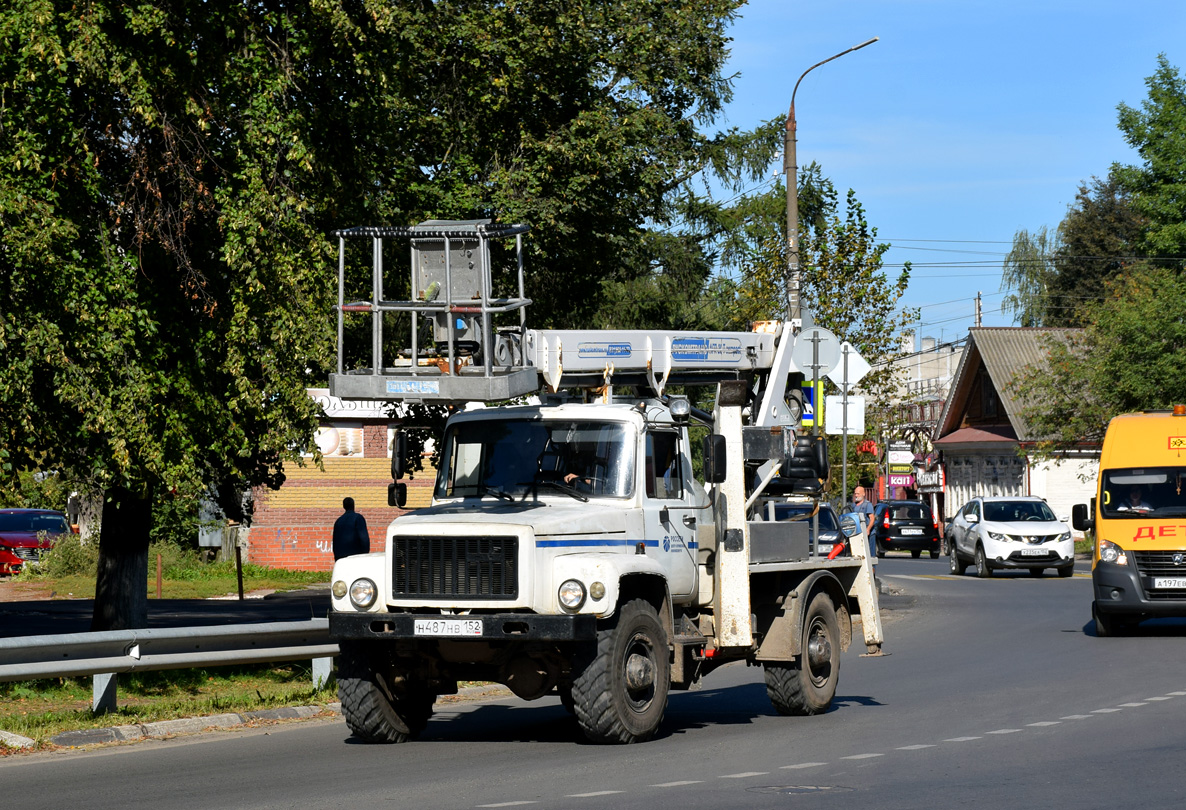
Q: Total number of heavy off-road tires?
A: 3